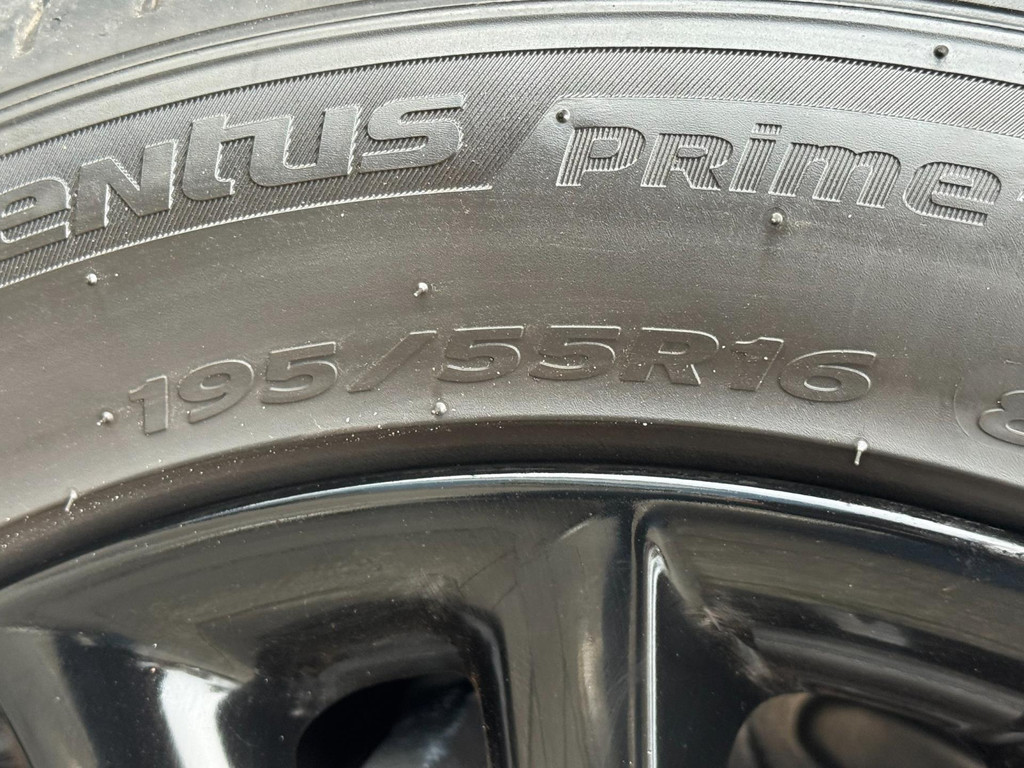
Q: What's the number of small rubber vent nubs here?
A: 9